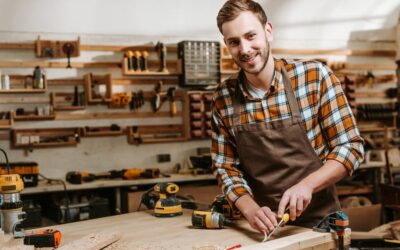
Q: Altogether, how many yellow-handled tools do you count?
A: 5